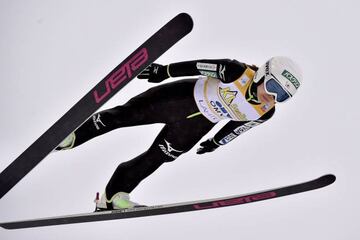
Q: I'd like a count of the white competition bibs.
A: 1